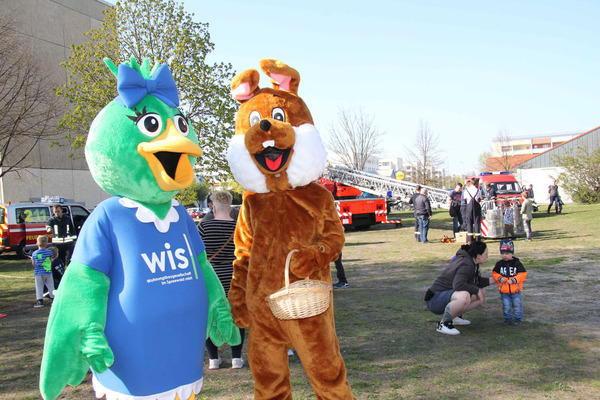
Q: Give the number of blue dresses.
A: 1